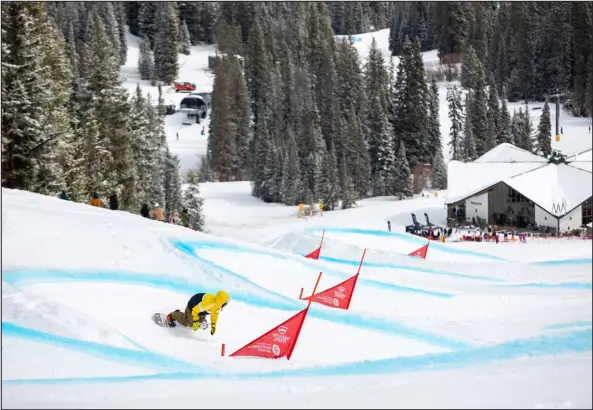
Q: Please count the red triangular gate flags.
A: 4